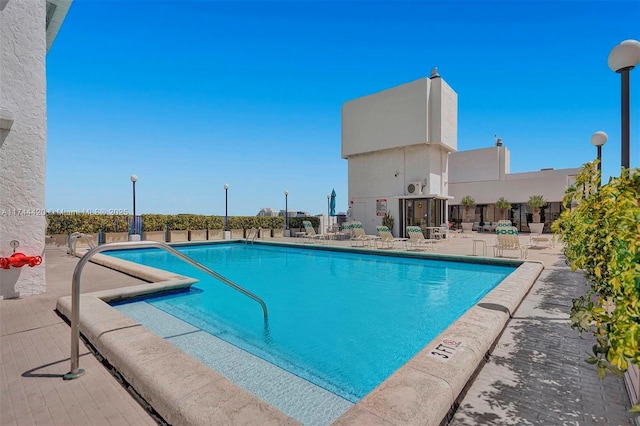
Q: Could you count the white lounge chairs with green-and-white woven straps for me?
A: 7